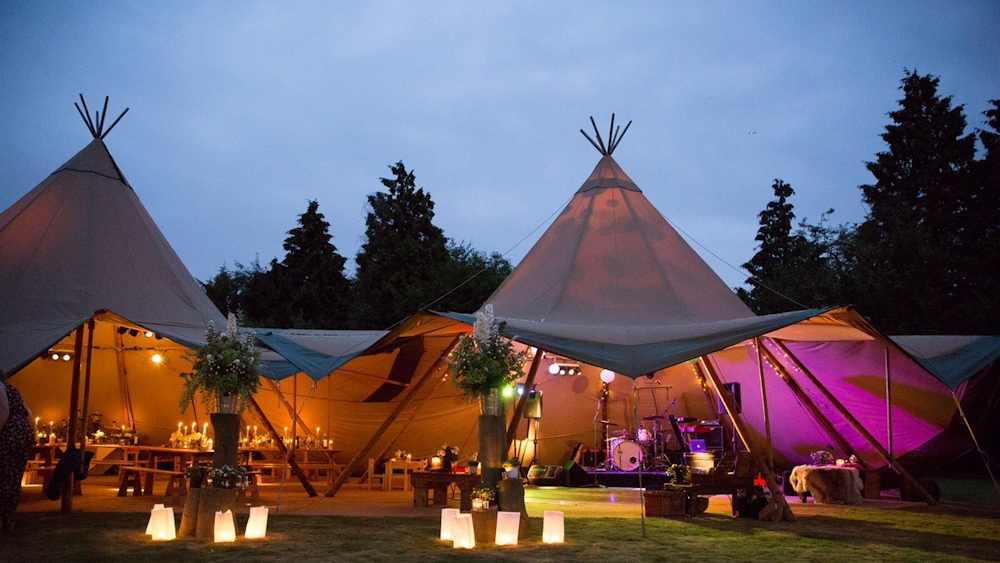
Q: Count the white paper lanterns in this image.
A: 8